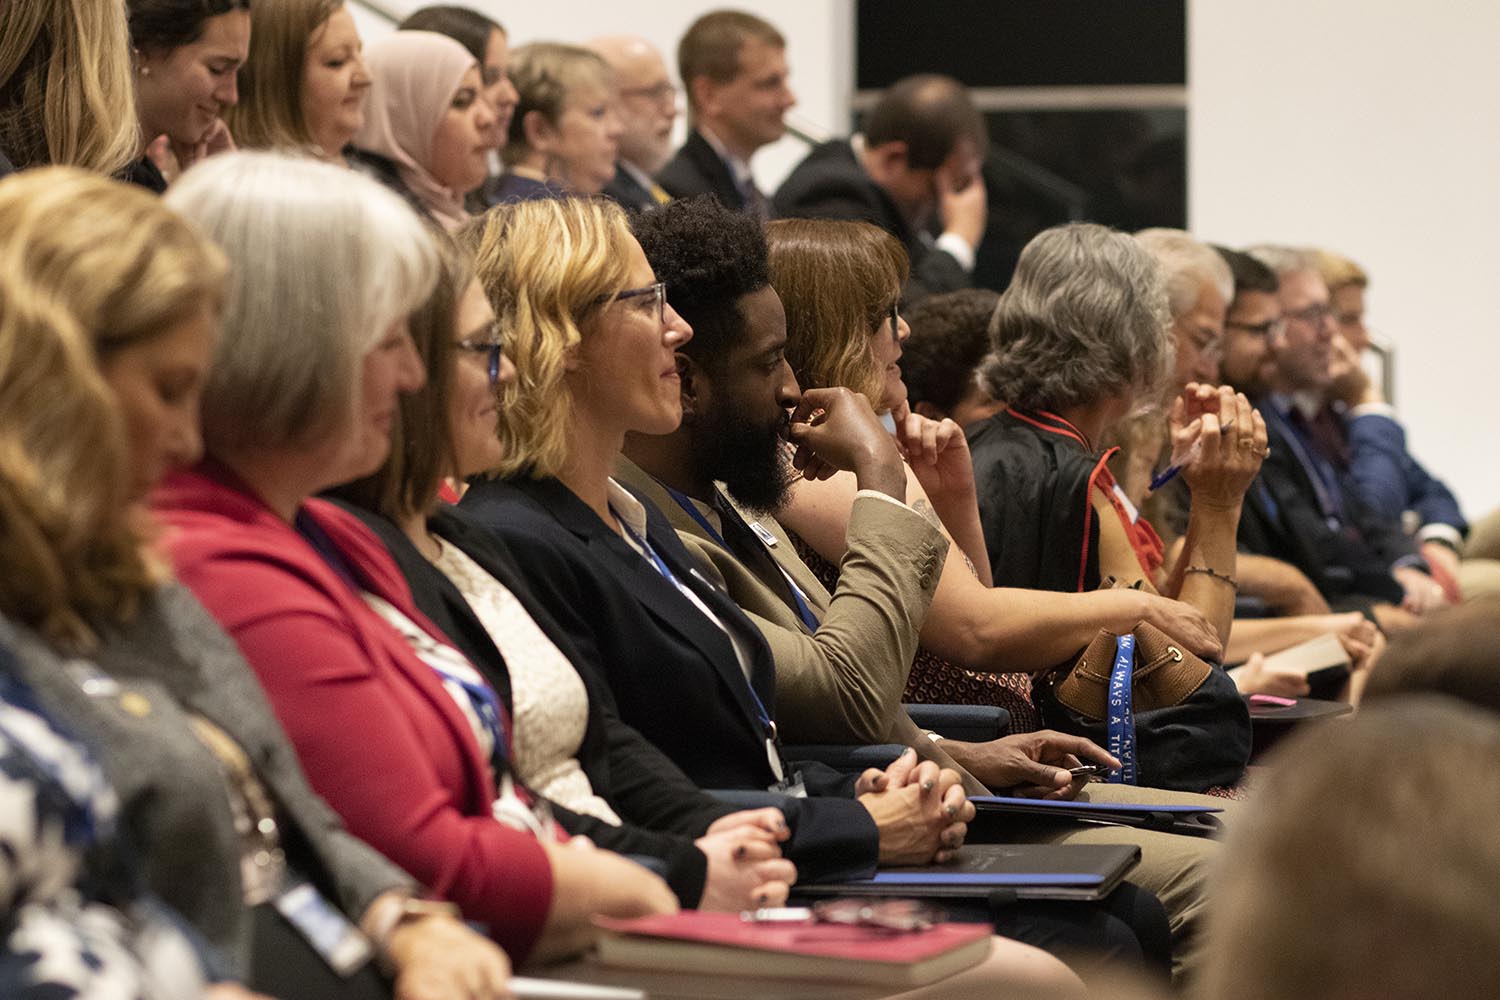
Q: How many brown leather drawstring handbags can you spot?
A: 1